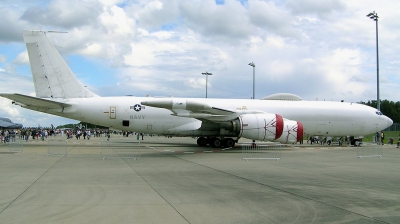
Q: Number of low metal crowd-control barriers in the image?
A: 5